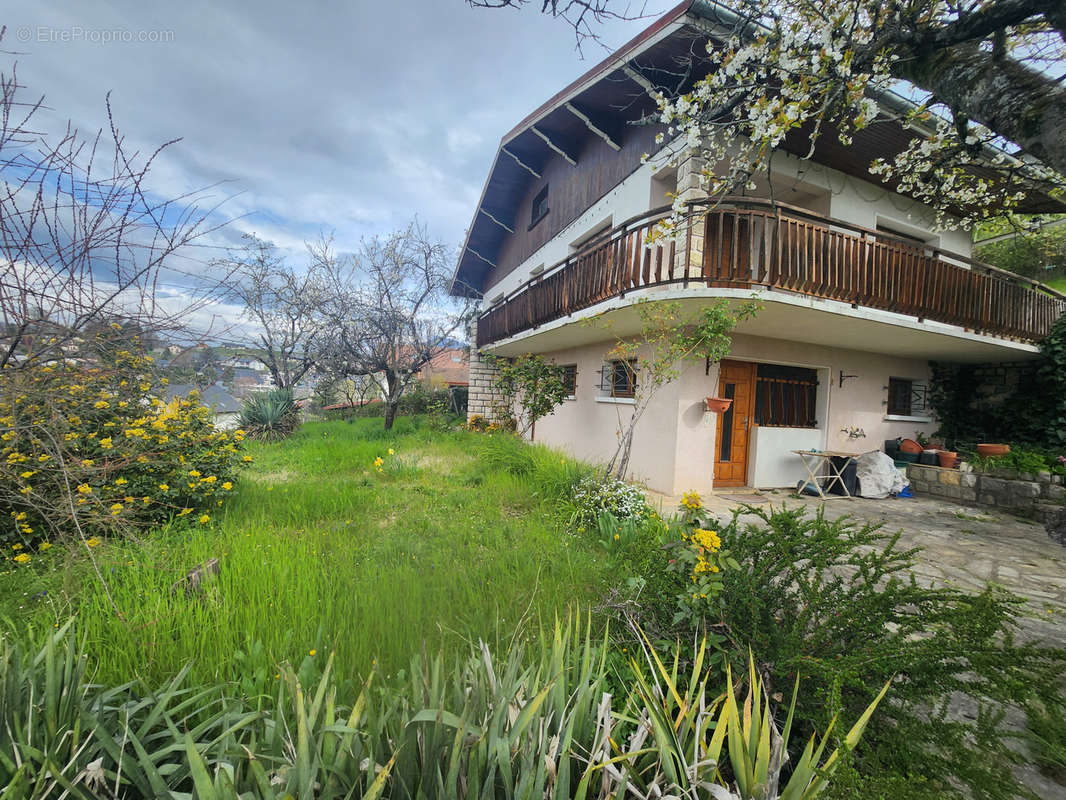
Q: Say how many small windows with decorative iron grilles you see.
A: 3